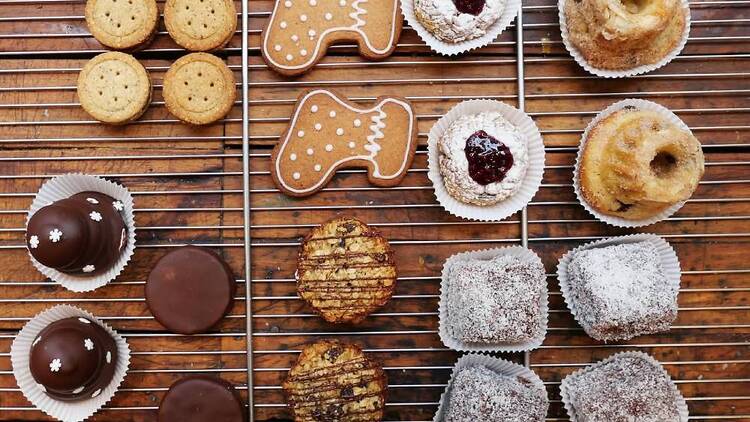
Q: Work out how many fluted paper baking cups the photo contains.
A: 10